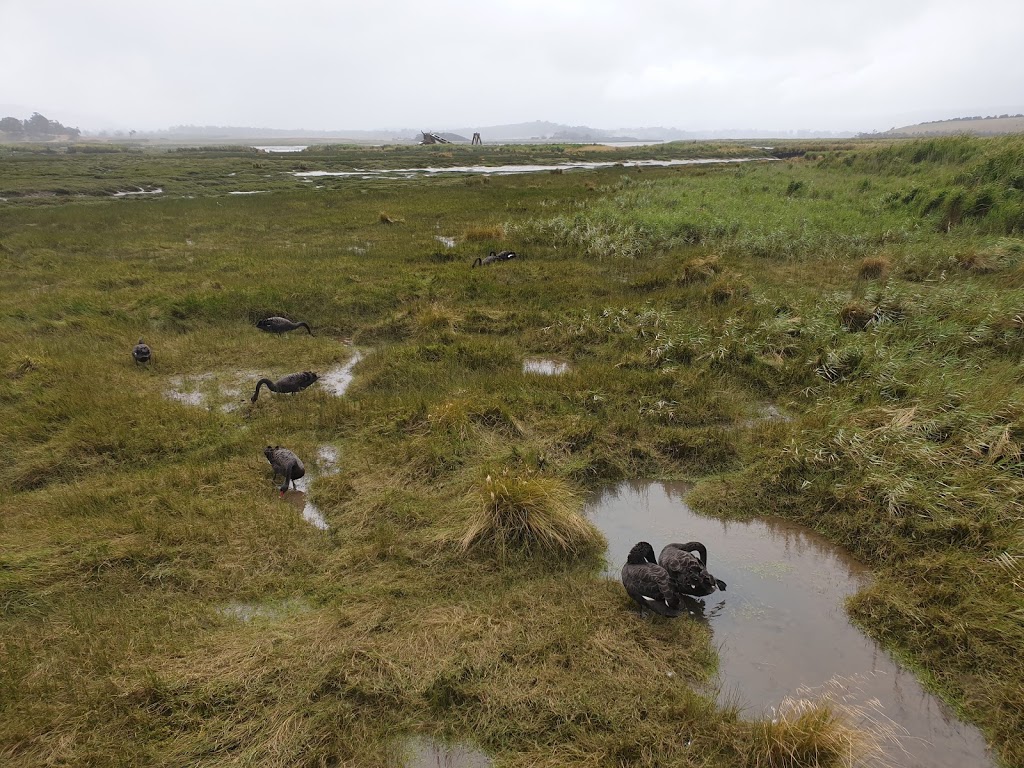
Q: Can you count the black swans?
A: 8